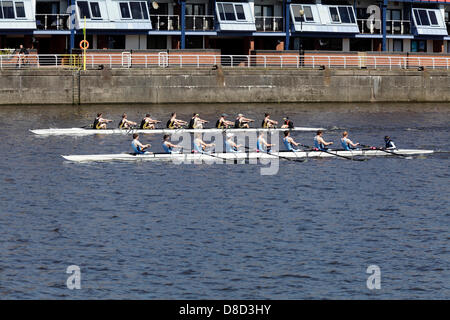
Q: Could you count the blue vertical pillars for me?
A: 4